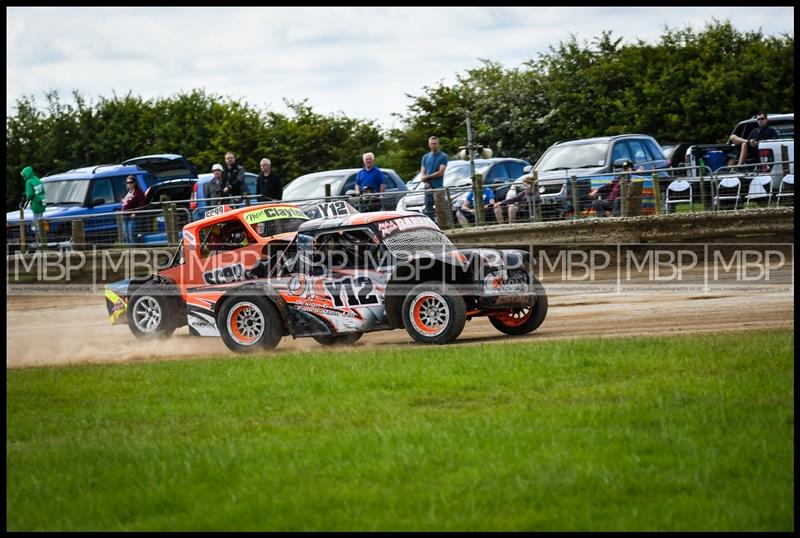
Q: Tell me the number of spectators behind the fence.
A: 11